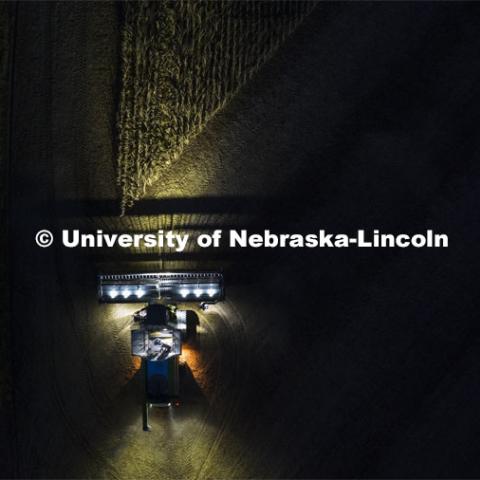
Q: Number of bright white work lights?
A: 6